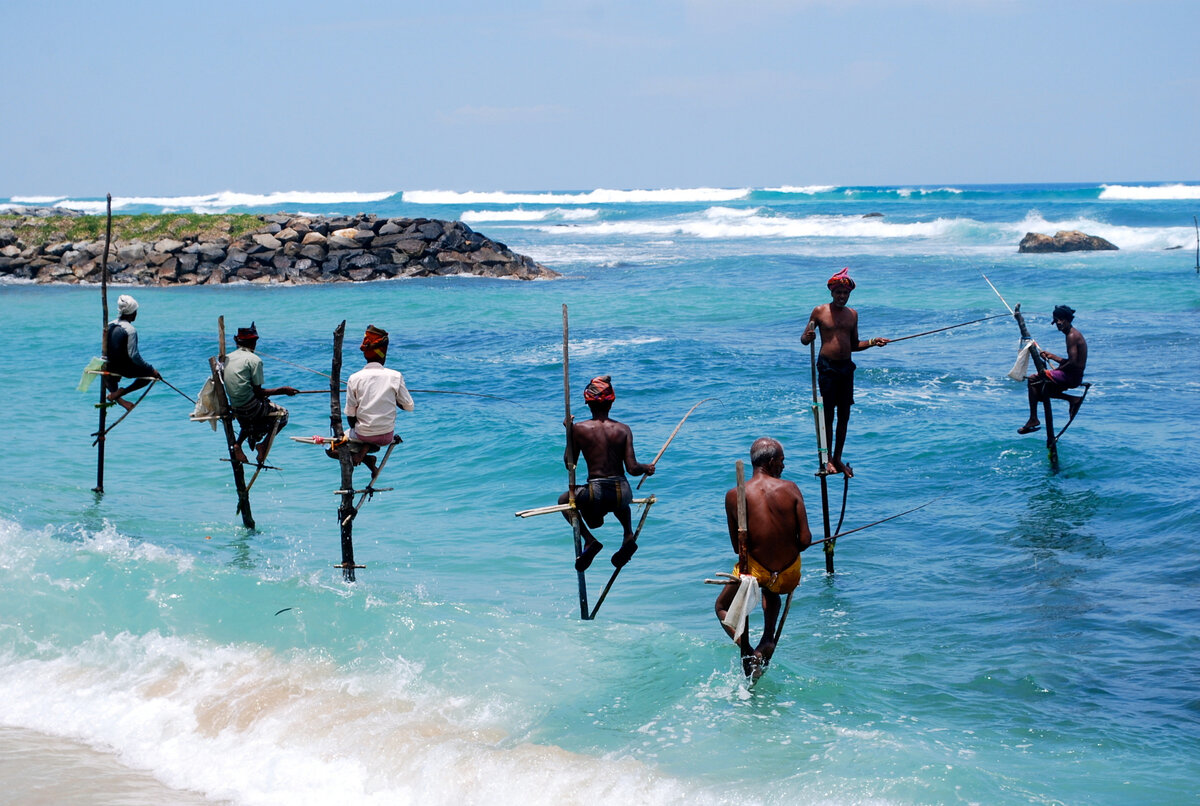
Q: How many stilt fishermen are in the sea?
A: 7